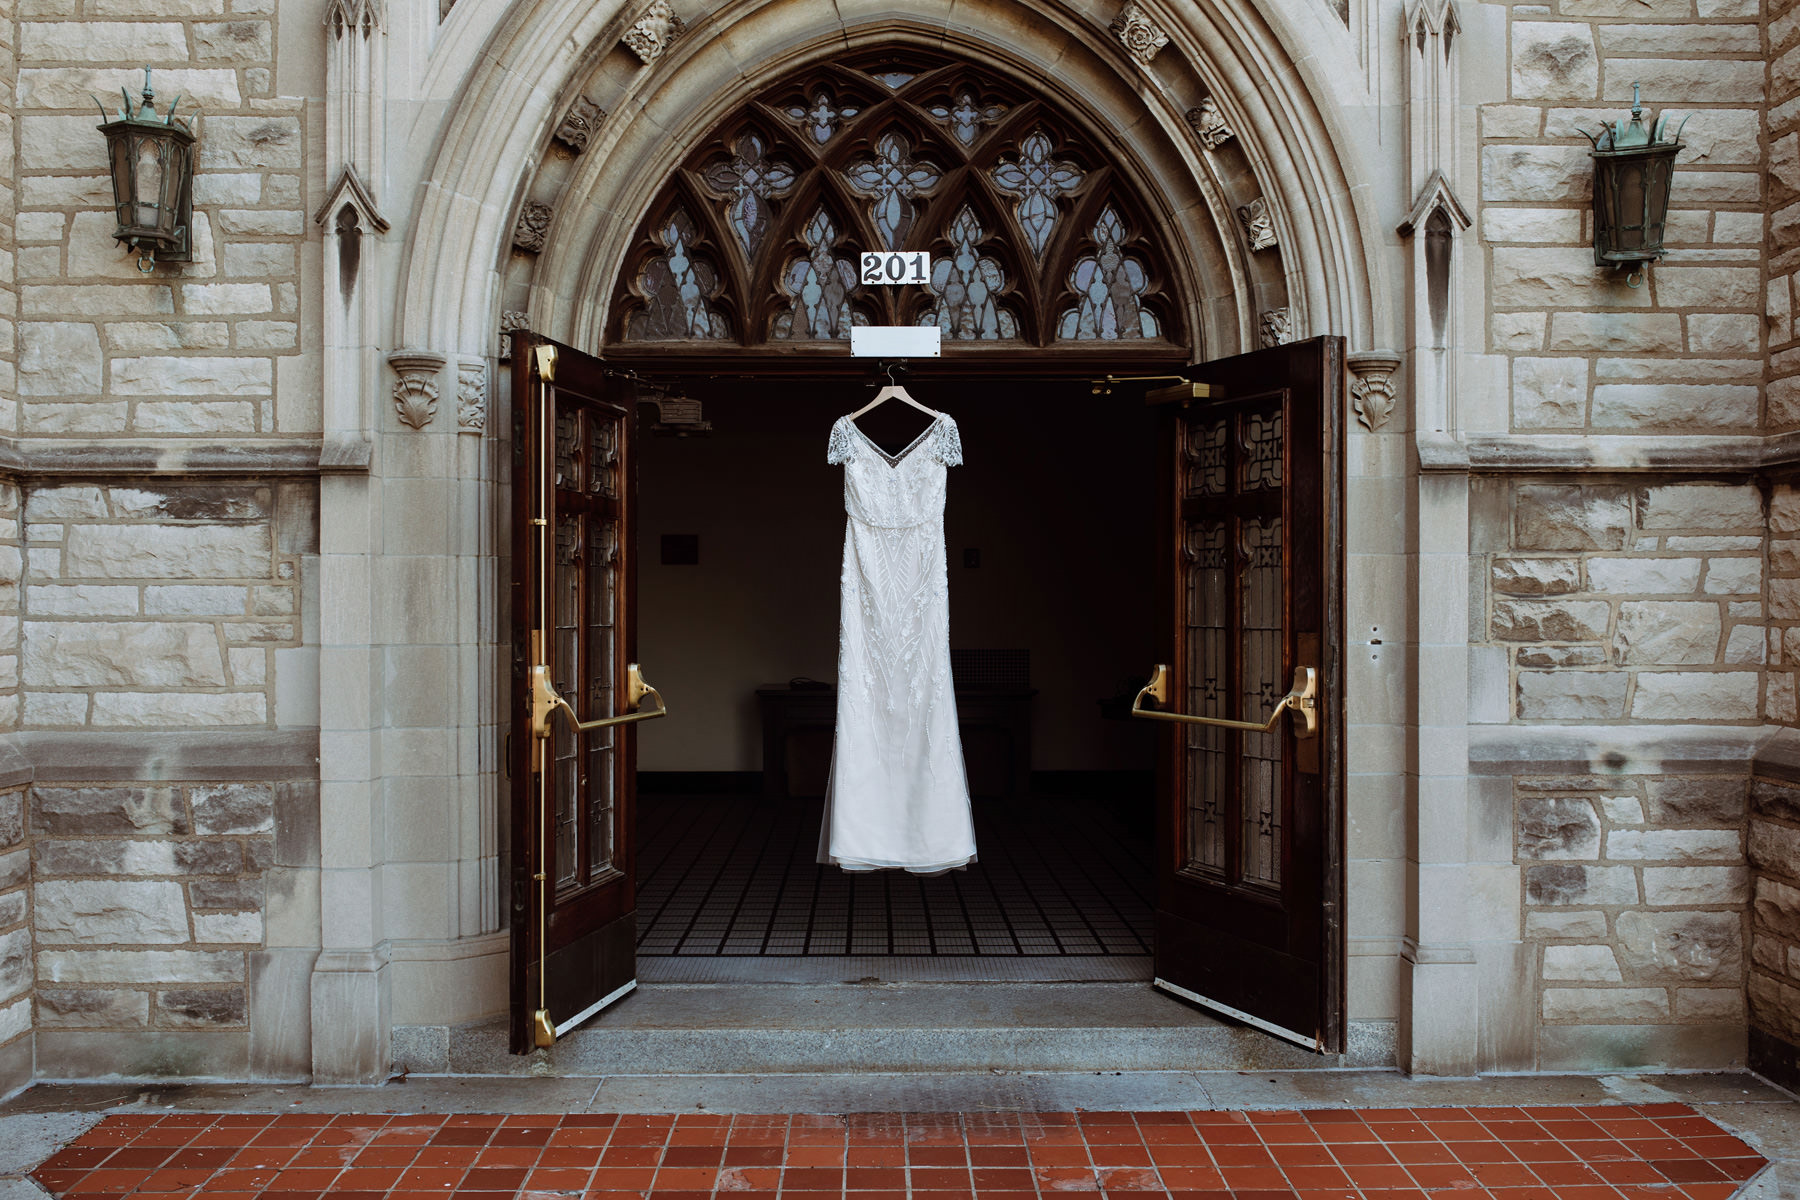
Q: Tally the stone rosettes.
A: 8